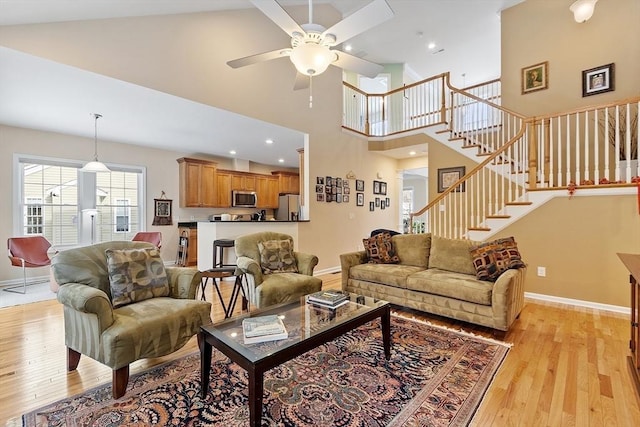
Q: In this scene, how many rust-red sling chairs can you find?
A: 2